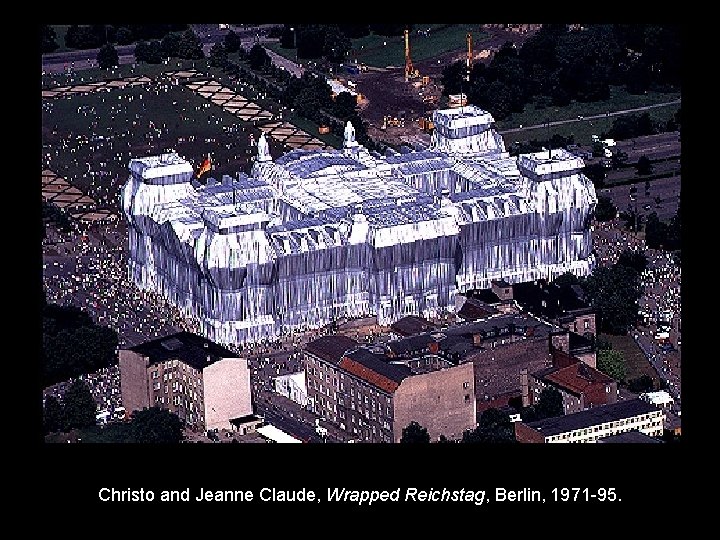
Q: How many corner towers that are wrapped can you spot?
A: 4